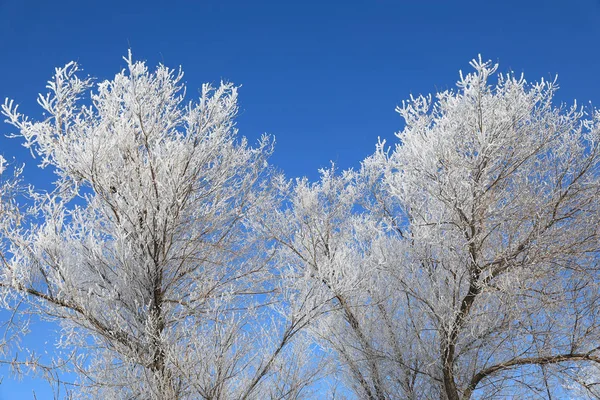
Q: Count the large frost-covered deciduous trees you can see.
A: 2